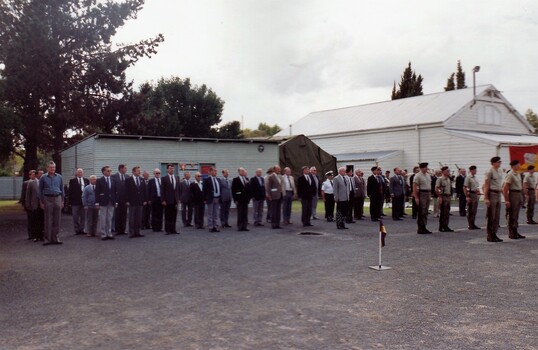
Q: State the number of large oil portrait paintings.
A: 0